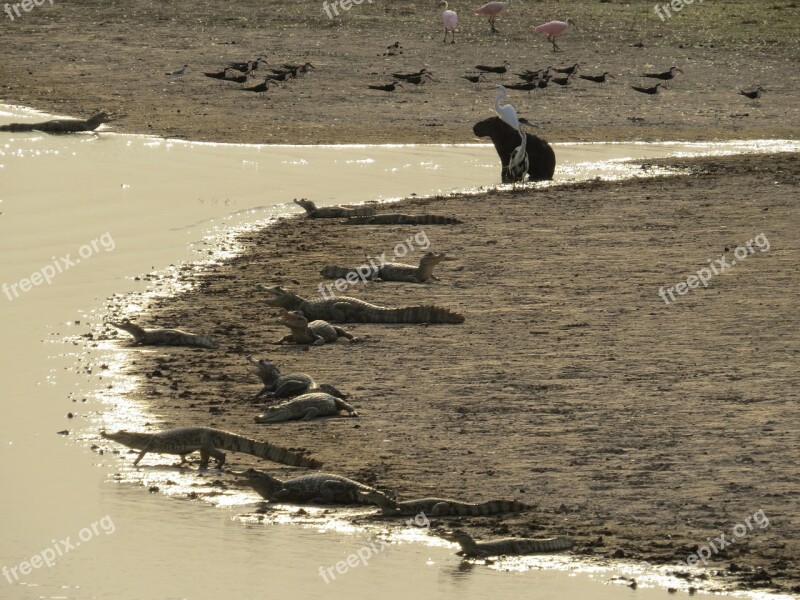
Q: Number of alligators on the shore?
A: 13